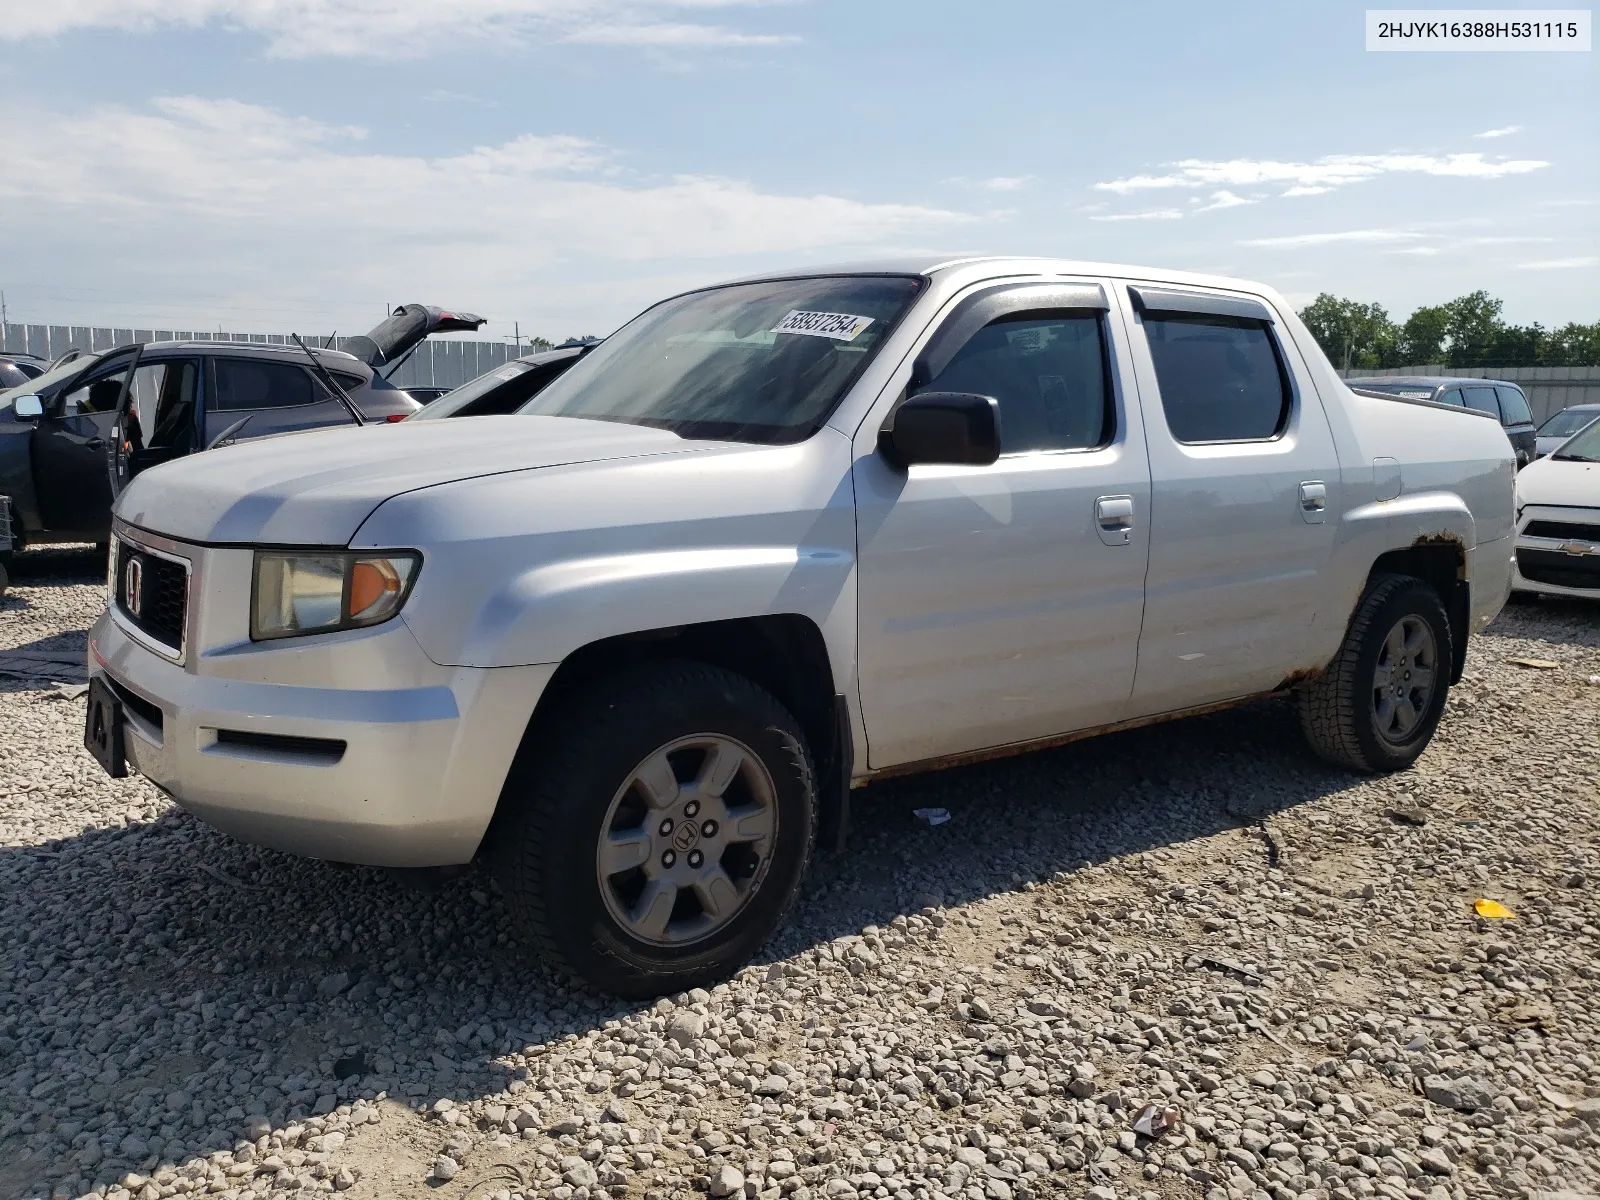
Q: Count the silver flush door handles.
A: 2